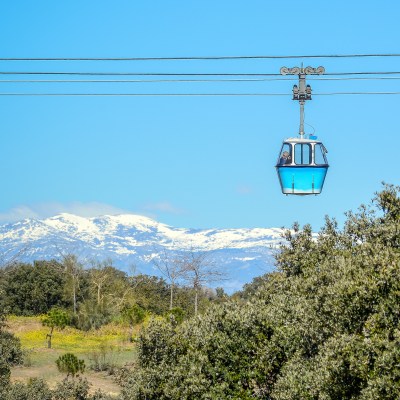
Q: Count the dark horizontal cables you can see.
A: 4